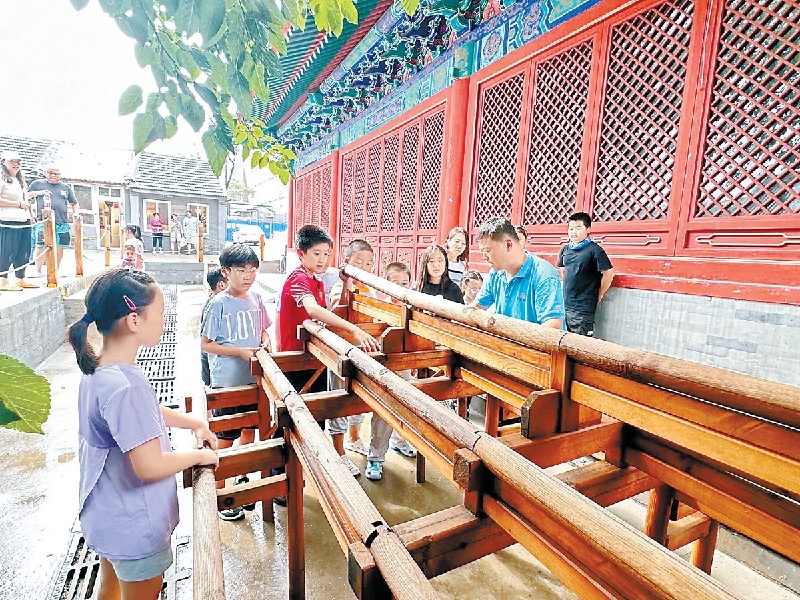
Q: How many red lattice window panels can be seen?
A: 14